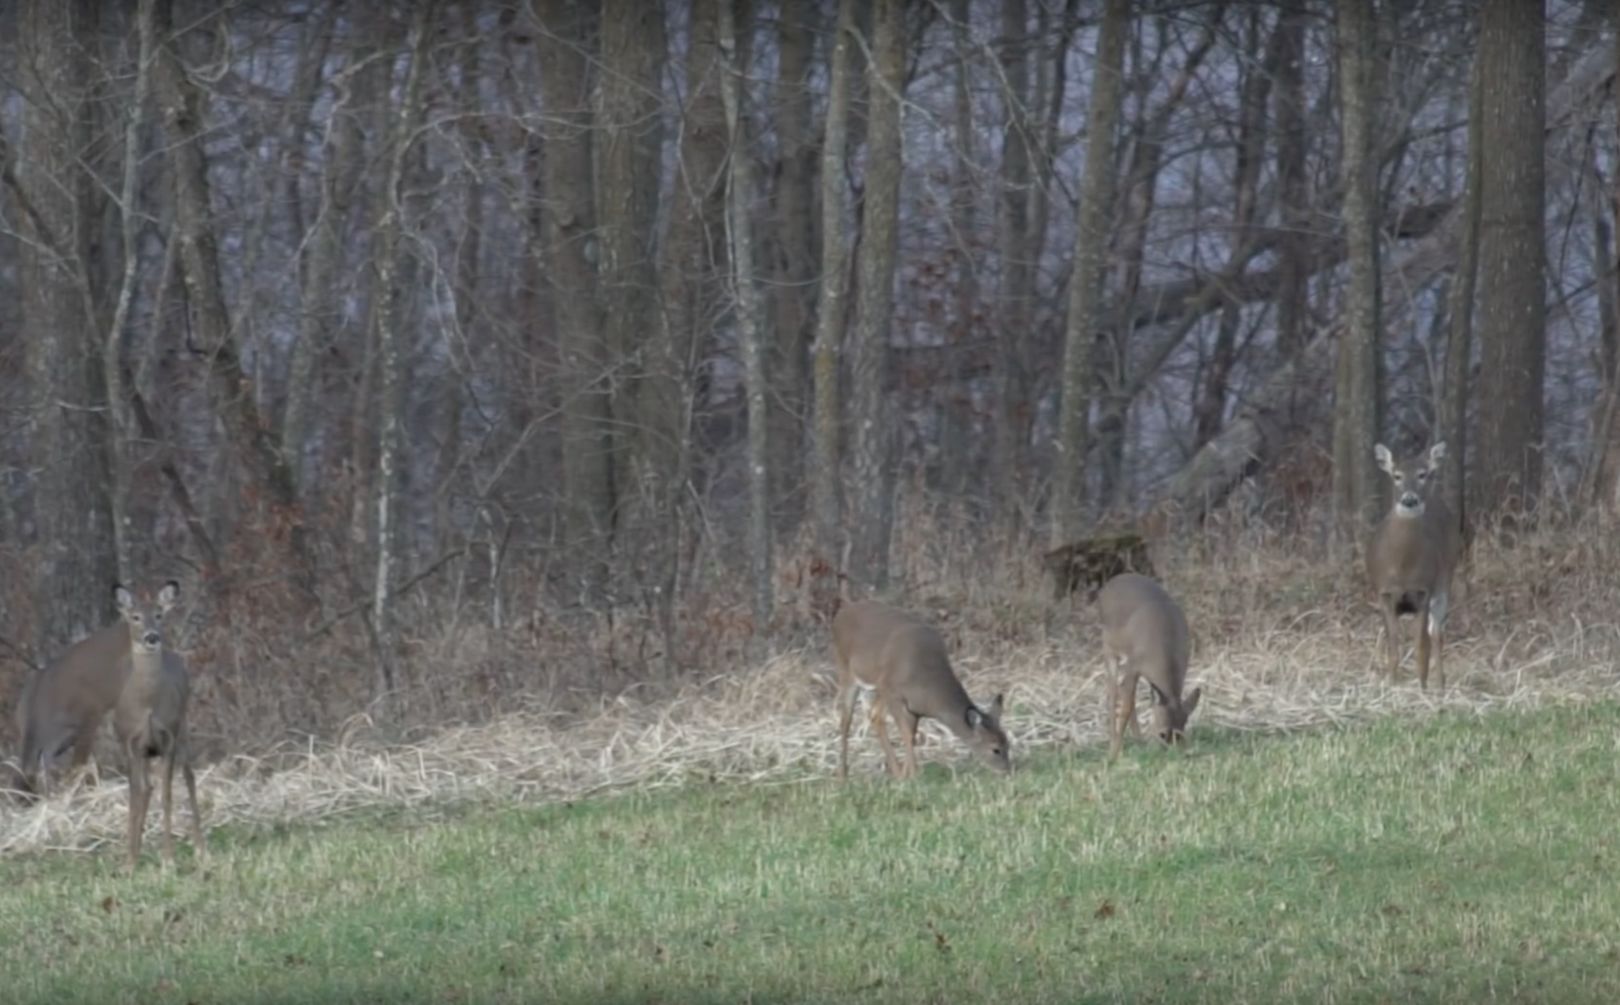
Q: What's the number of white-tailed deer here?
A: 5